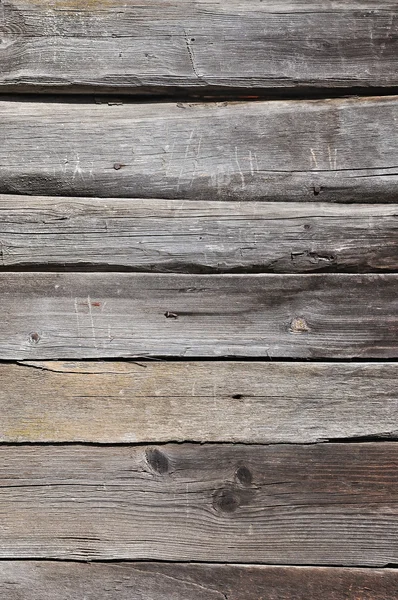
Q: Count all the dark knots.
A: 3